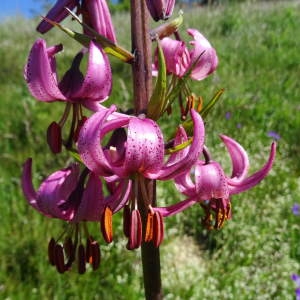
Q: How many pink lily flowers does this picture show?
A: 5